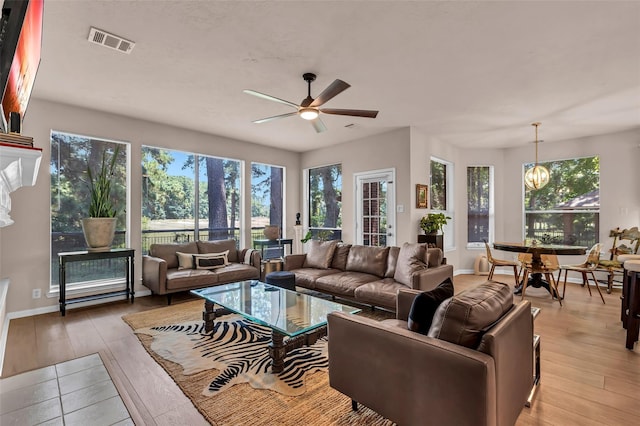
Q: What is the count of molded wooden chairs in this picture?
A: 3